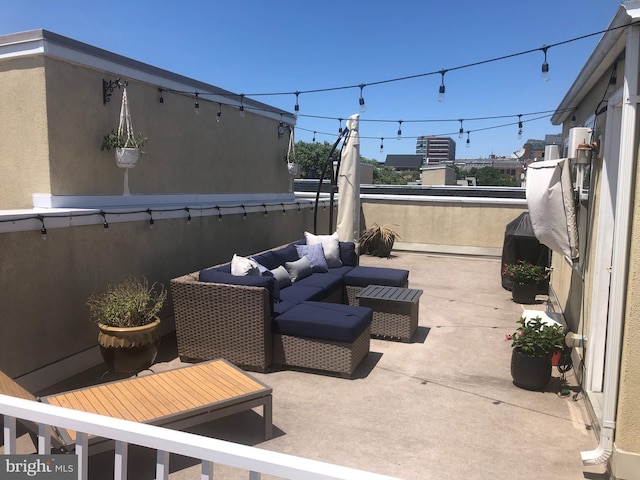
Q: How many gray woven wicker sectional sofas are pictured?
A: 1